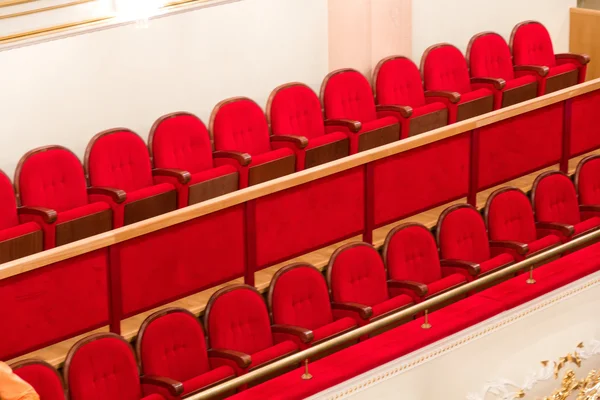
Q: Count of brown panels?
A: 11